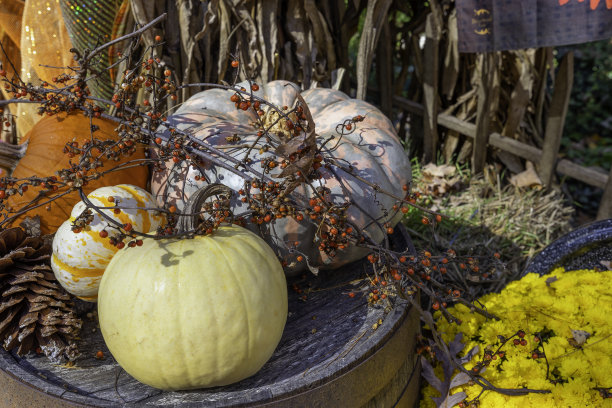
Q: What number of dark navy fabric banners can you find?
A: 1